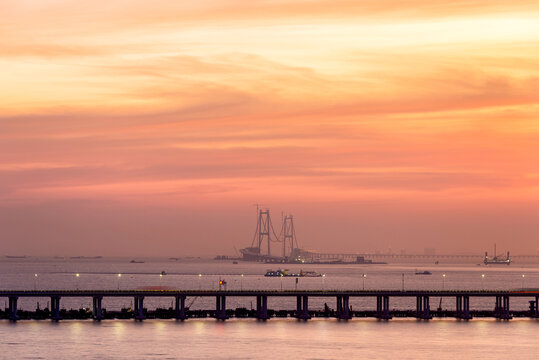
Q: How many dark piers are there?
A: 14